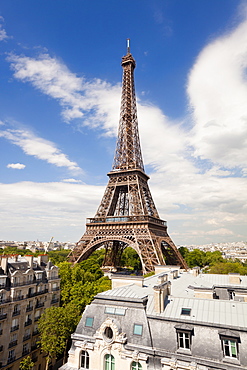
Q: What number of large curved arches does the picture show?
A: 2